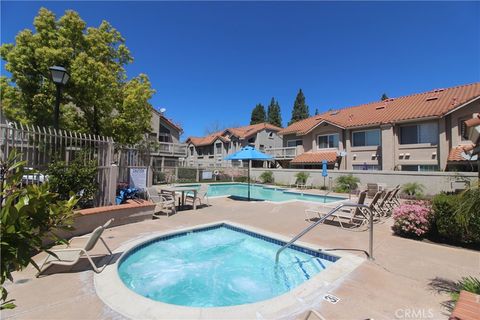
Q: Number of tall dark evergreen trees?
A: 3